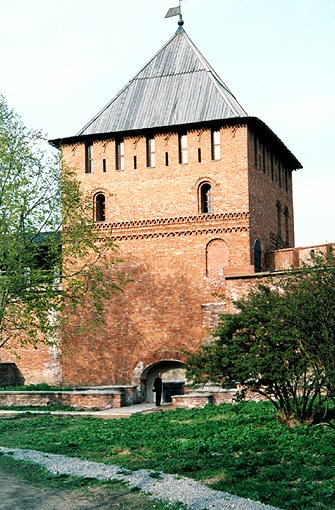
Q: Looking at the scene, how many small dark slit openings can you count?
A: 4